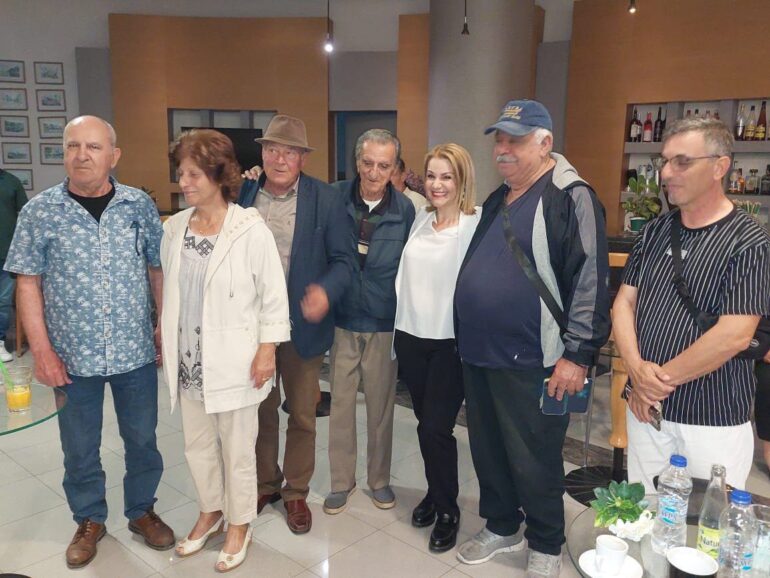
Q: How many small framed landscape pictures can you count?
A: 9